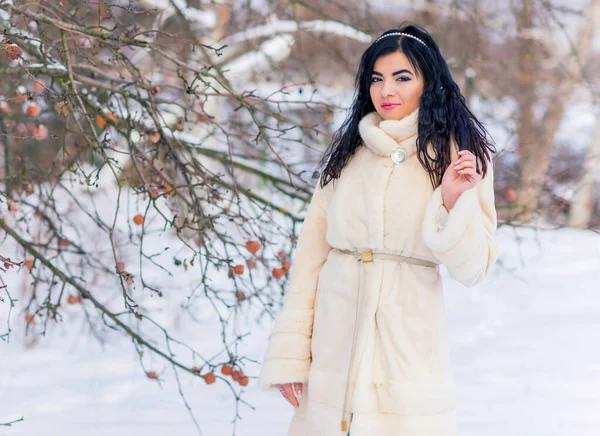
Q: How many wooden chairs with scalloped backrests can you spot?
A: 0